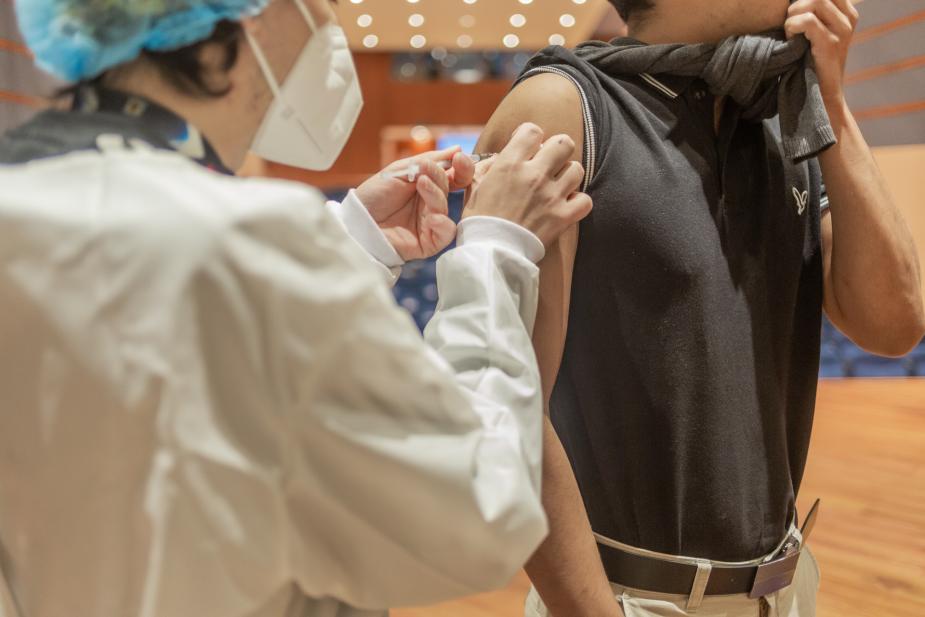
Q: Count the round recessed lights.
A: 15